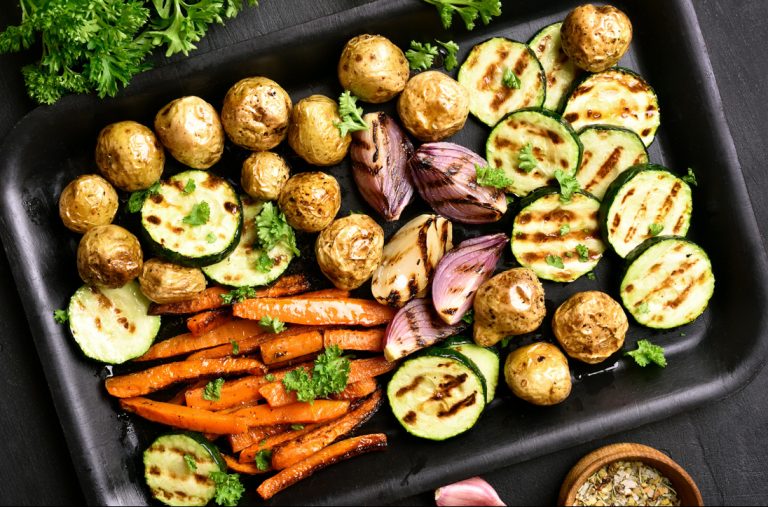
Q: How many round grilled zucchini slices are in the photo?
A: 14